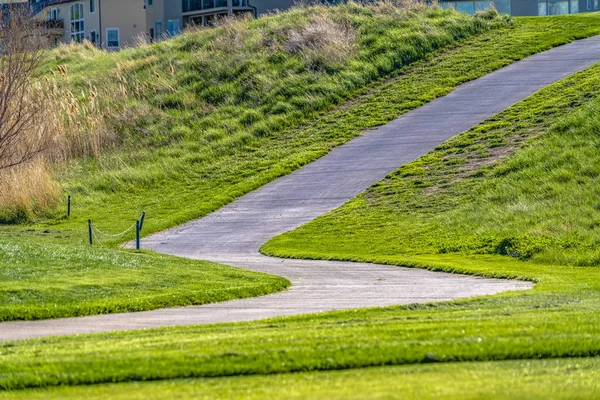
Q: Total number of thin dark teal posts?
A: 4